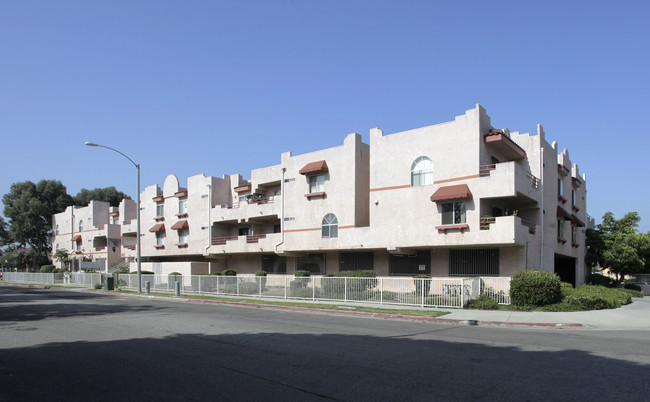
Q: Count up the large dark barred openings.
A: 5